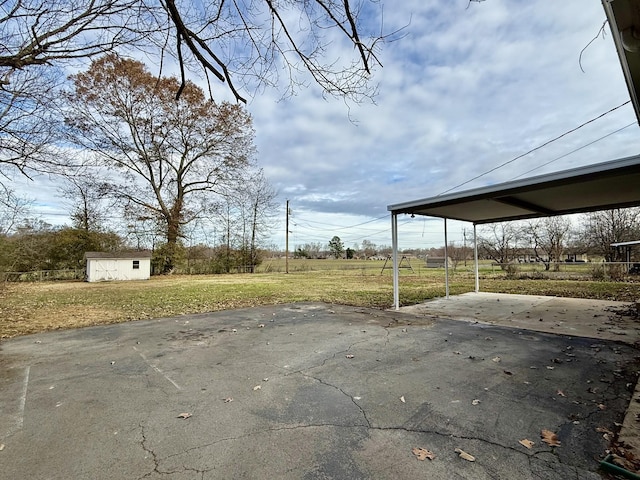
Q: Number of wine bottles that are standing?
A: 0